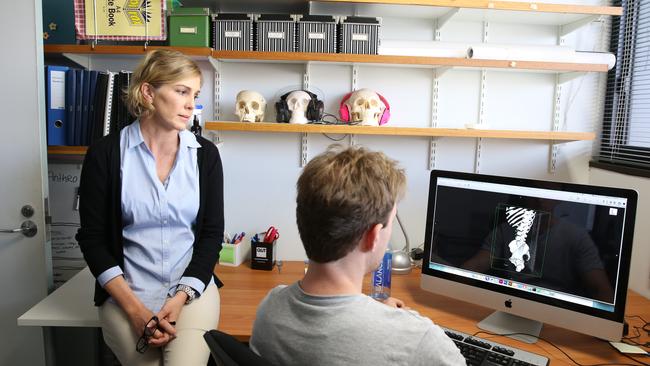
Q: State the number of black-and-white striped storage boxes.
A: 4